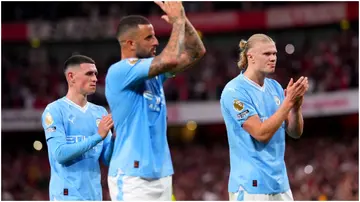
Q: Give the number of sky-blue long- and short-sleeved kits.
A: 3